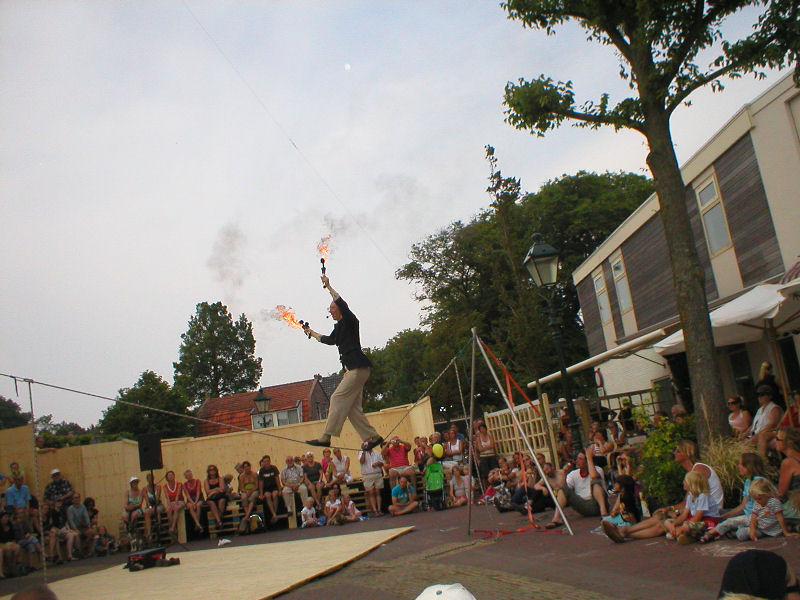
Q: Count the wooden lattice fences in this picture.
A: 1